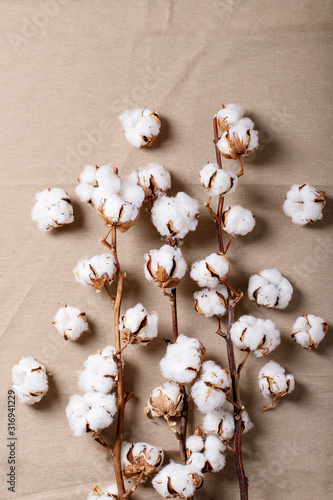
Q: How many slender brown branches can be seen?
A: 3